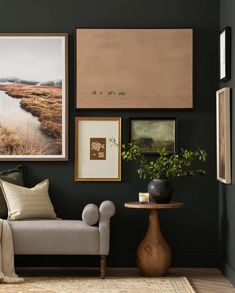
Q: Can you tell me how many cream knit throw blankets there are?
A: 1